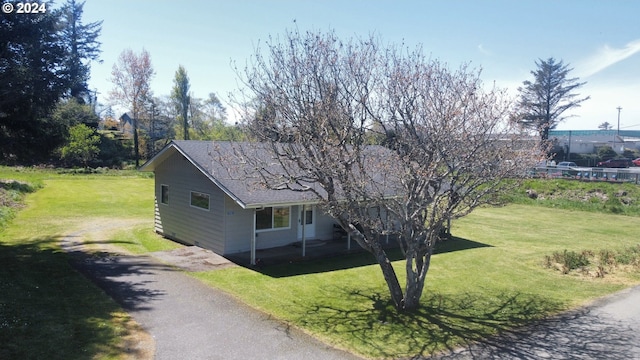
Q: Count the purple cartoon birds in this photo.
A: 0